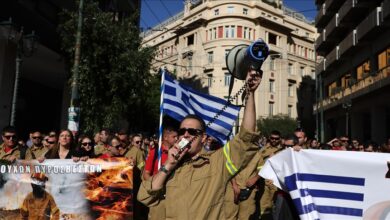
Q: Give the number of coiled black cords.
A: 1